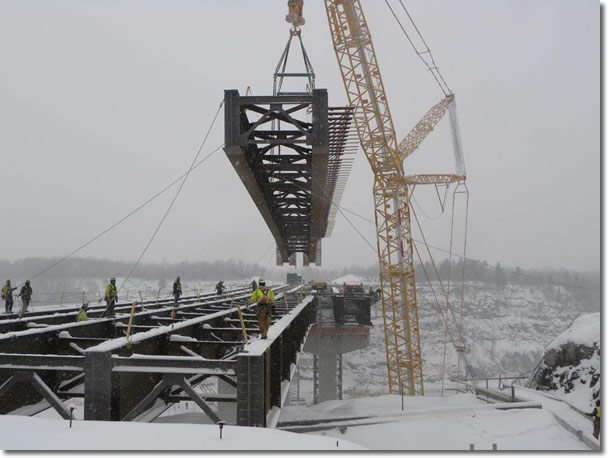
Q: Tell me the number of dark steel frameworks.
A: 2